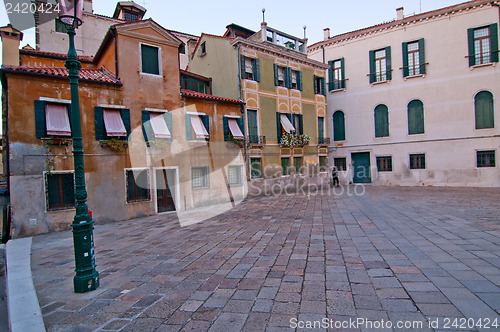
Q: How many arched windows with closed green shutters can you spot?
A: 4